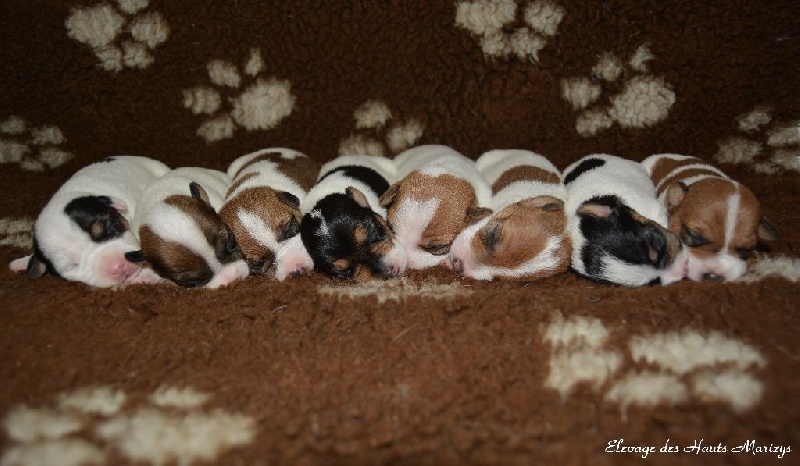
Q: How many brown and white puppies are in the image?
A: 5